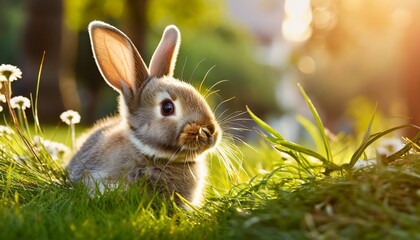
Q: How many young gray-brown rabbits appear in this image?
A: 1